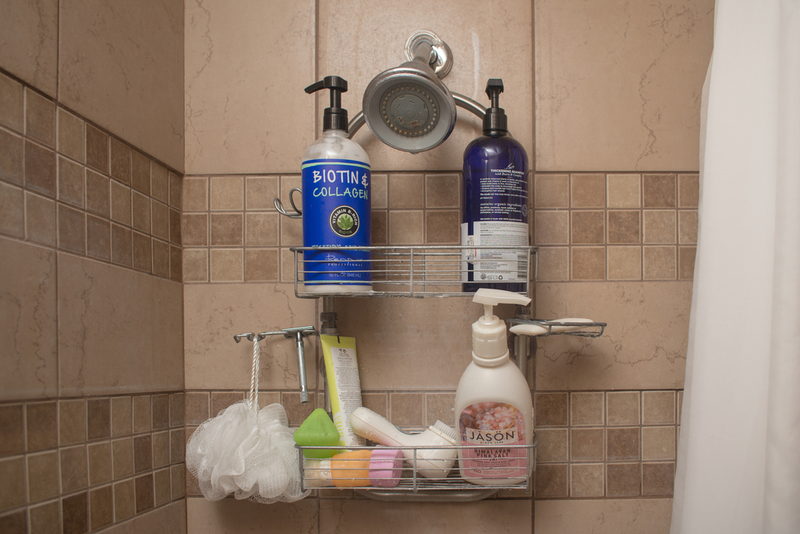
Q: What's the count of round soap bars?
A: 2